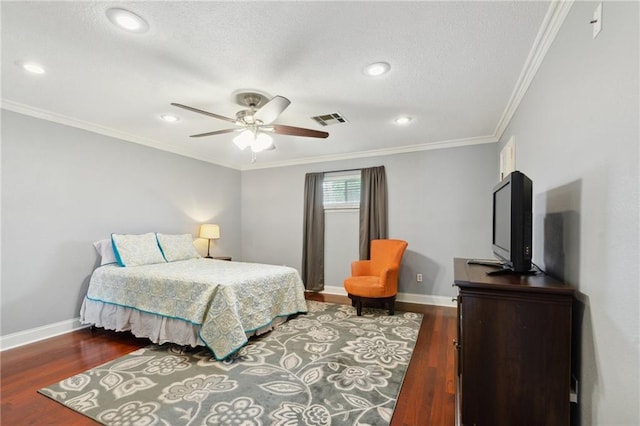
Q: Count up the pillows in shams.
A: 2